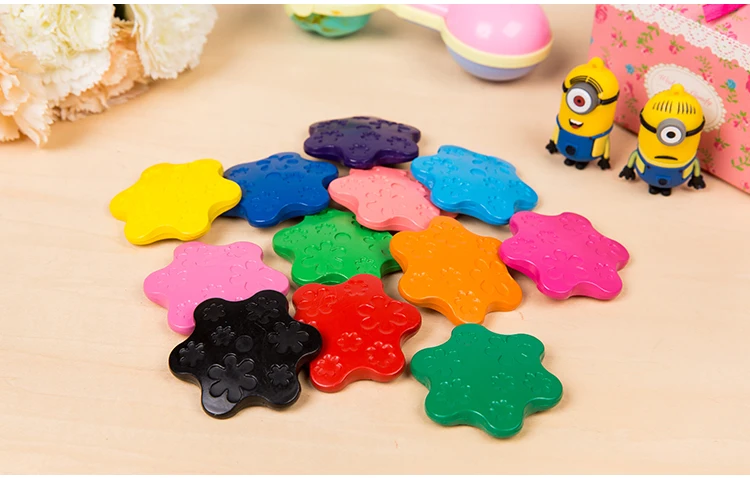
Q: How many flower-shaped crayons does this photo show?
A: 12